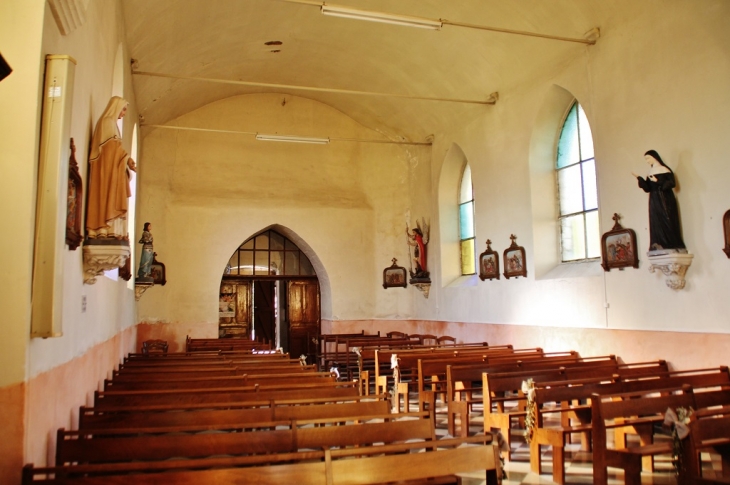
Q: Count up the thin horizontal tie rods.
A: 3